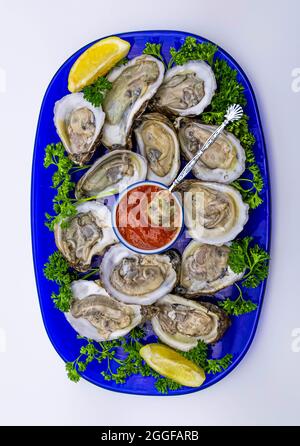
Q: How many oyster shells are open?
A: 12